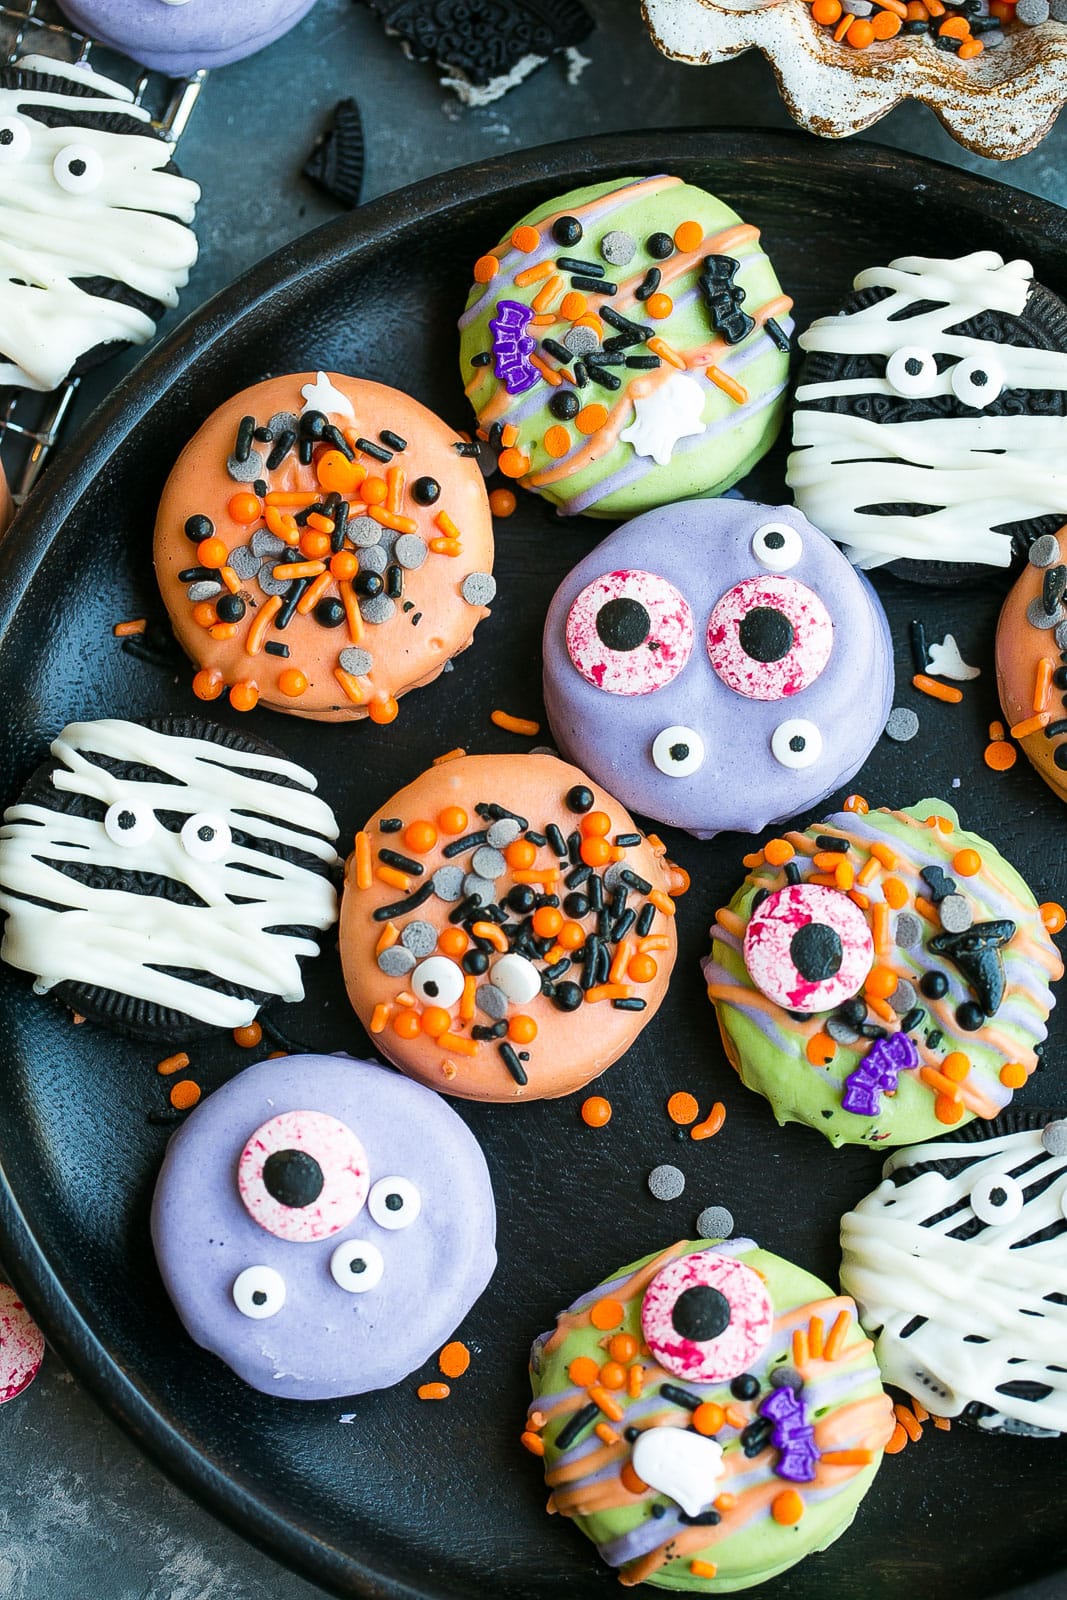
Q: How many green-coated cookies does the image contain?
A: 3